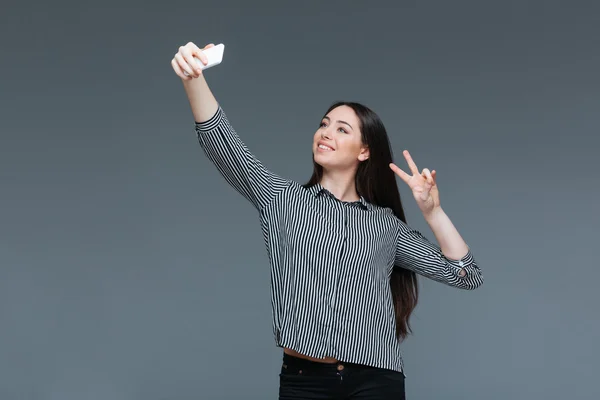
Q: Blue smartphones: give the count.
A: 0